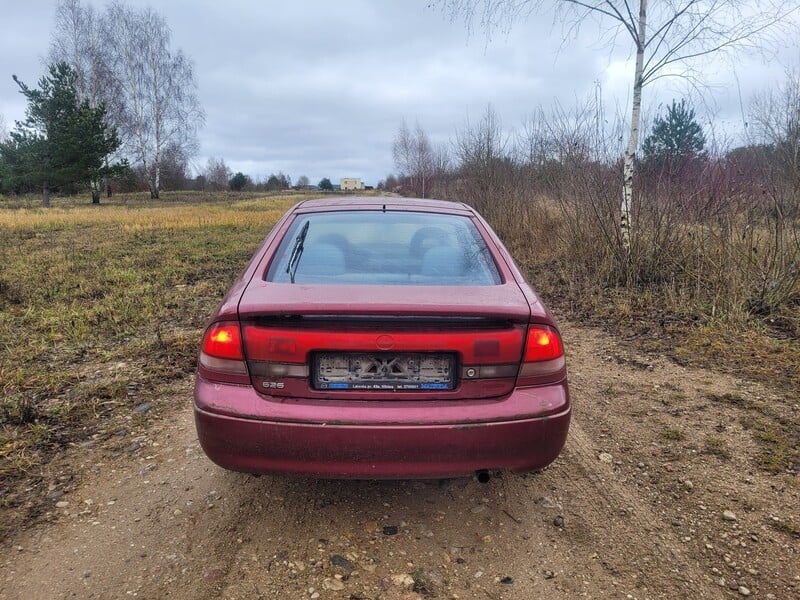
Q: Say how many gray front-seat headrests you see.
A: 2